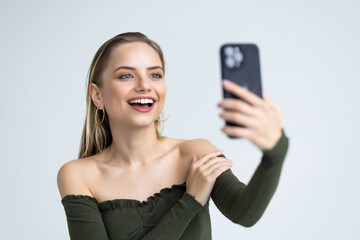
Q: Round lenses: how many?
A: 3